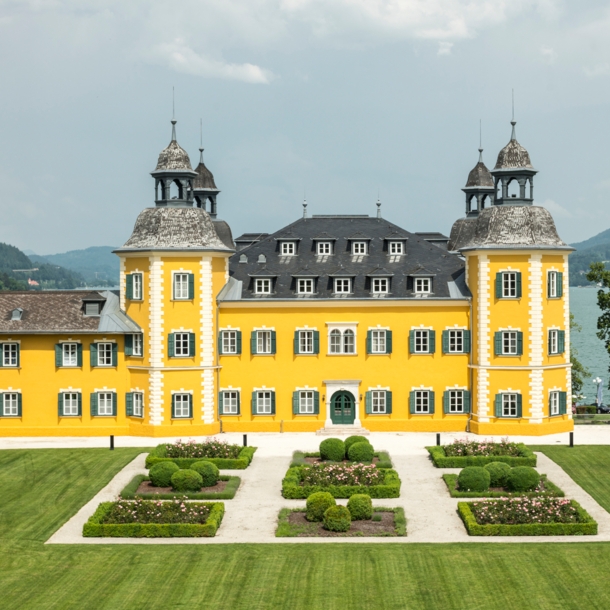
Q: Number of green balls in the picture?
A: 12